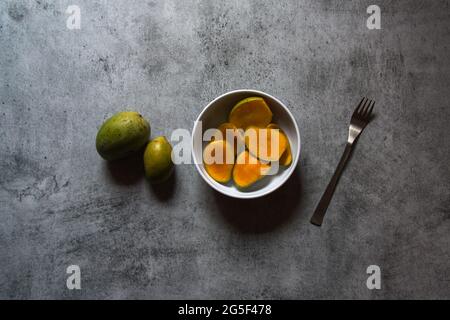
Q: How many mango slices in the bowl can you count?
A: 6